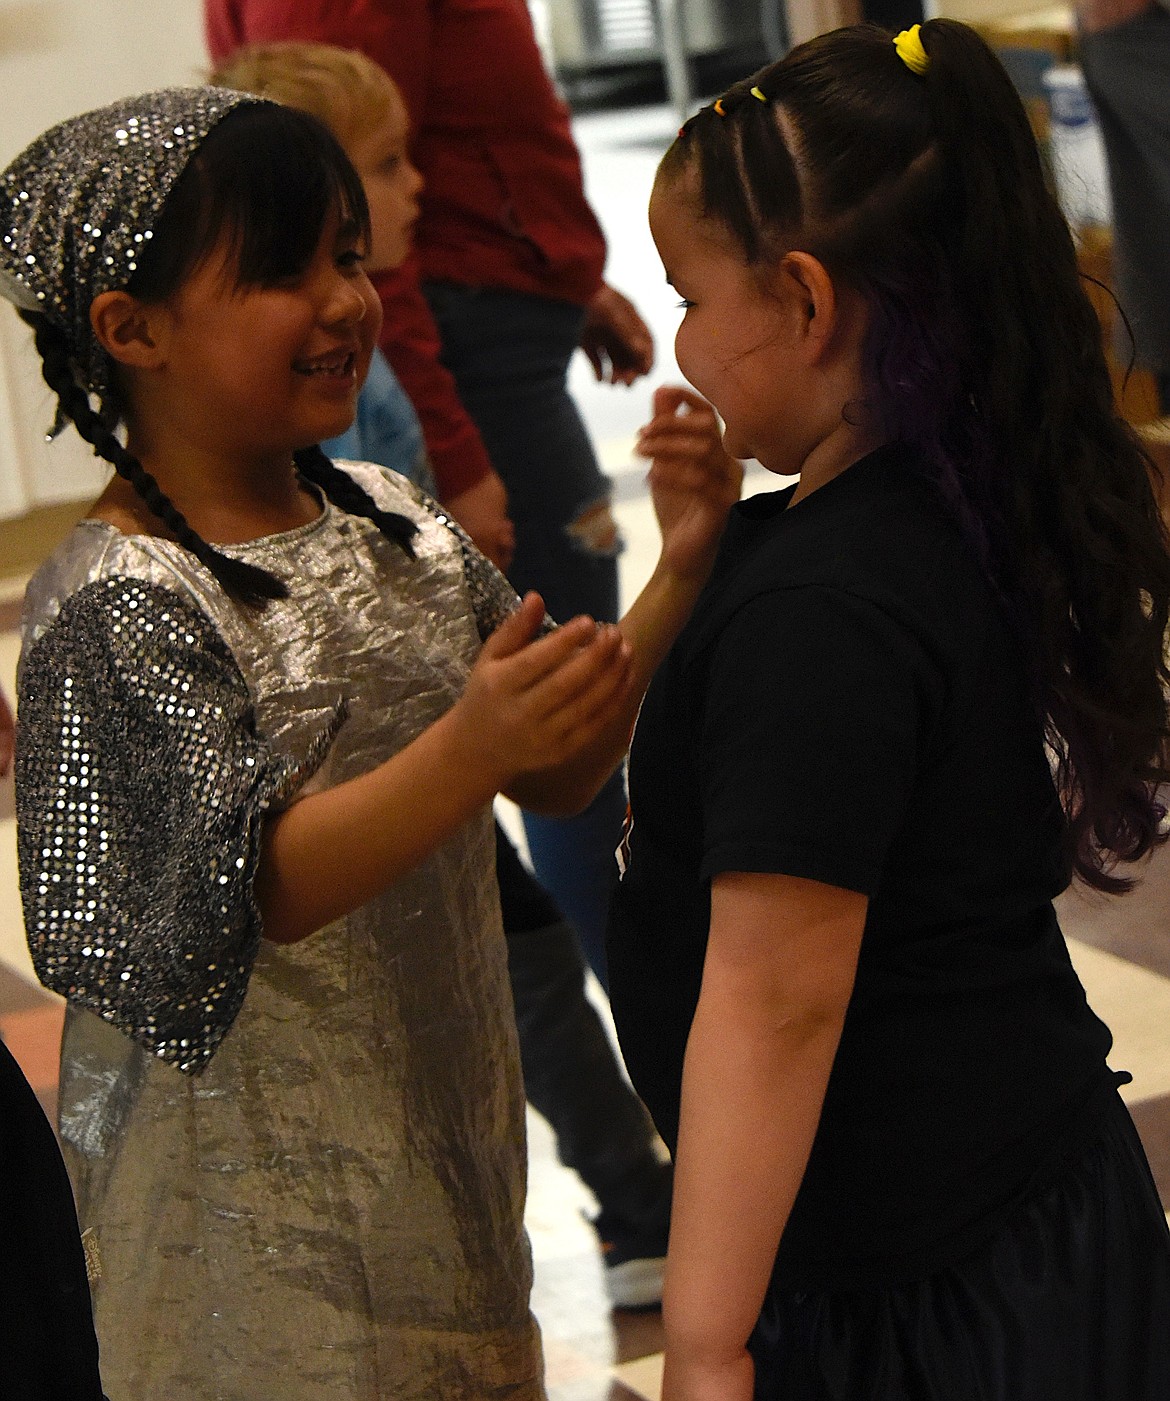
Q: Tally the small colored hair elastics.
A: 3